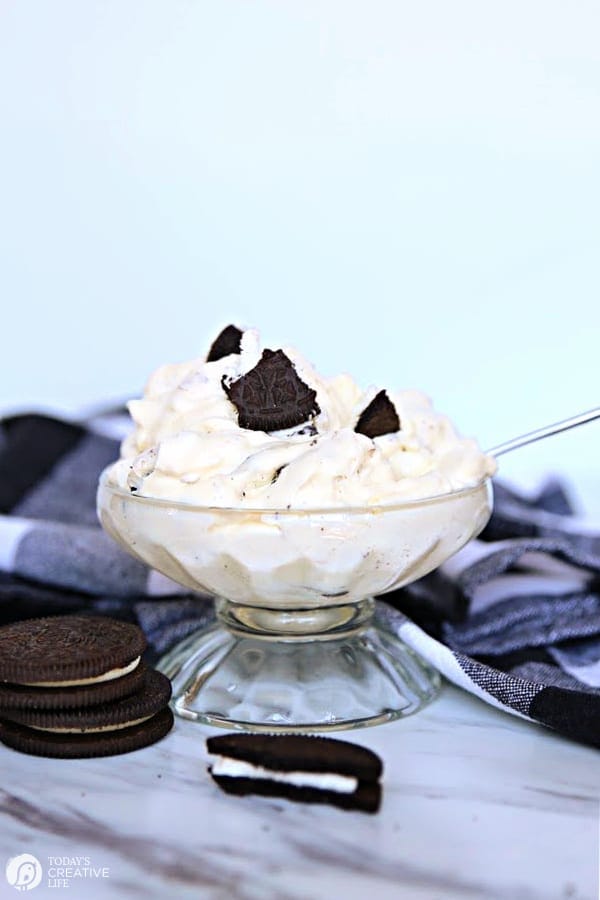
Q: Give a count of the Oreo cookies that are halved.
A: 1